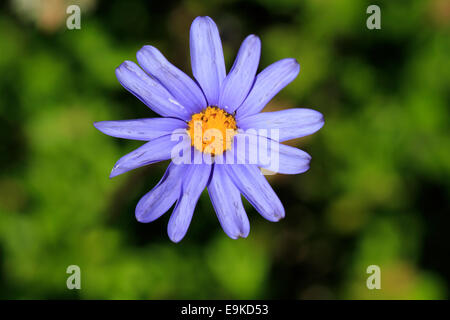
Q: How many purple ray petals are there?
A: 13